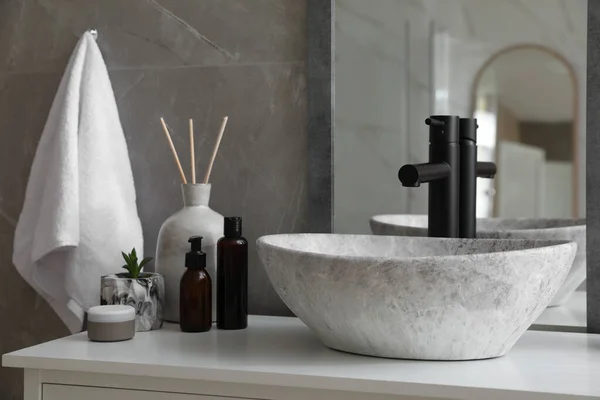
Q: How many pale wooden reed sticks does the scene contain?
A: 3